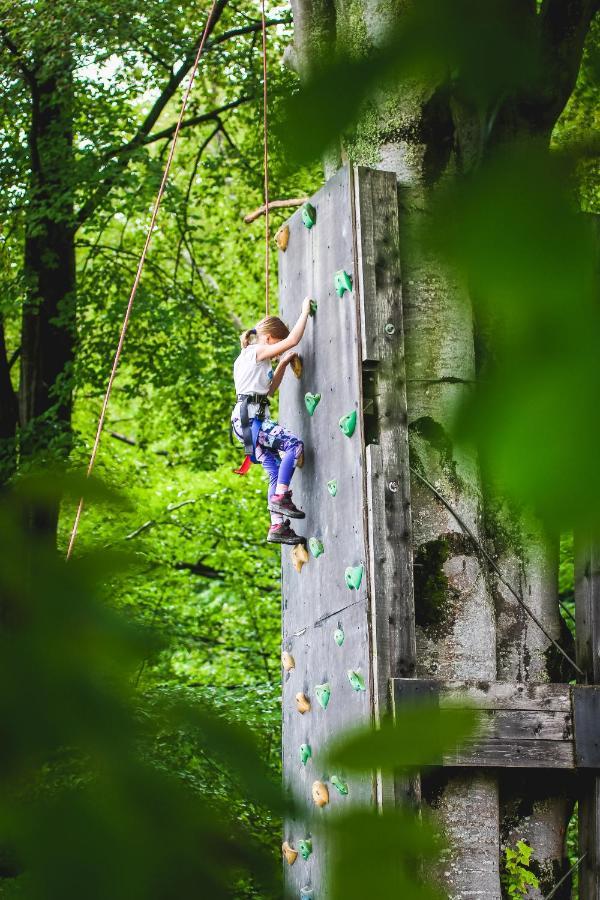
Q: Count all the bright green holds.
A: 14